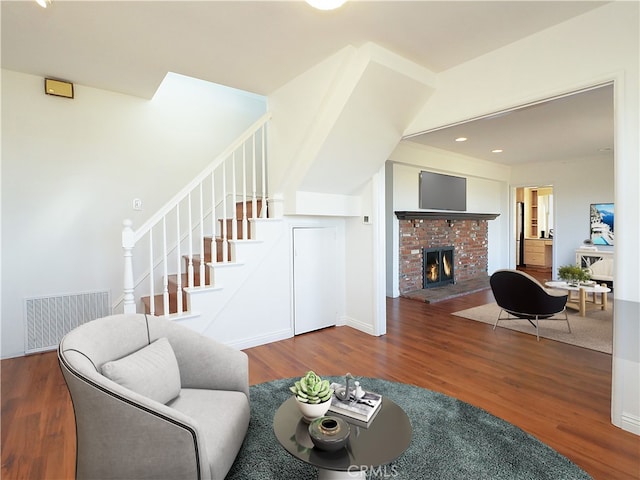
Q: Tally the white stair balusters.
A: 11